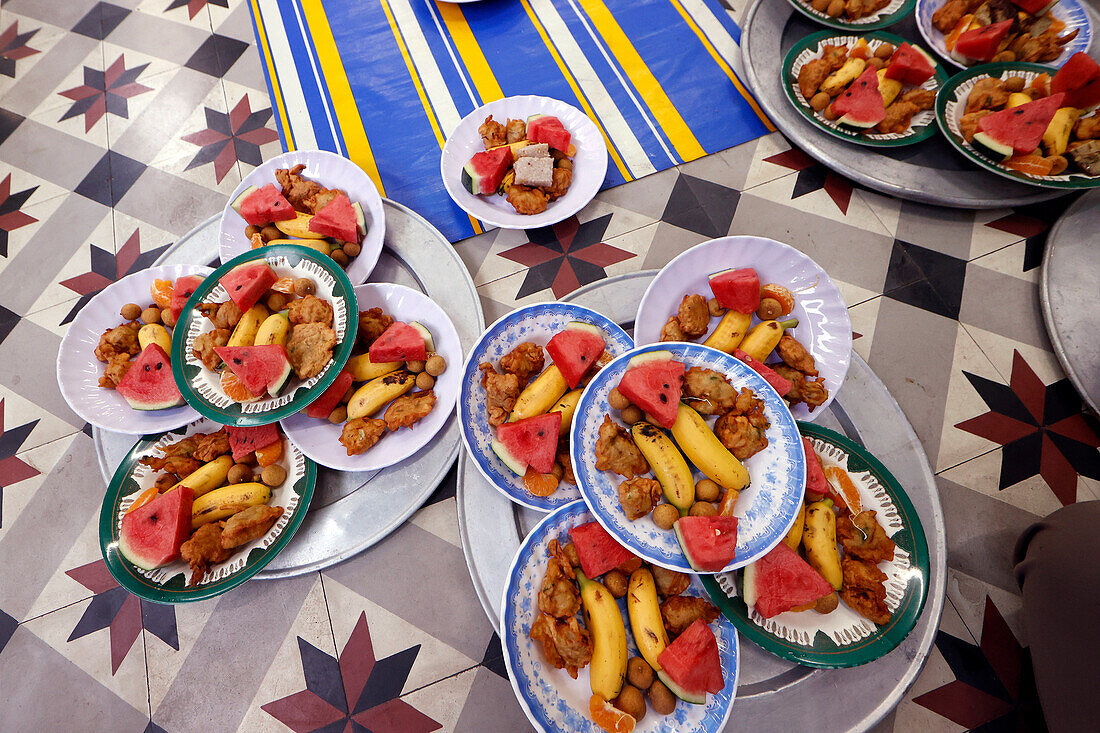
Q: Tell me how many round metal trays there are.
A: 4